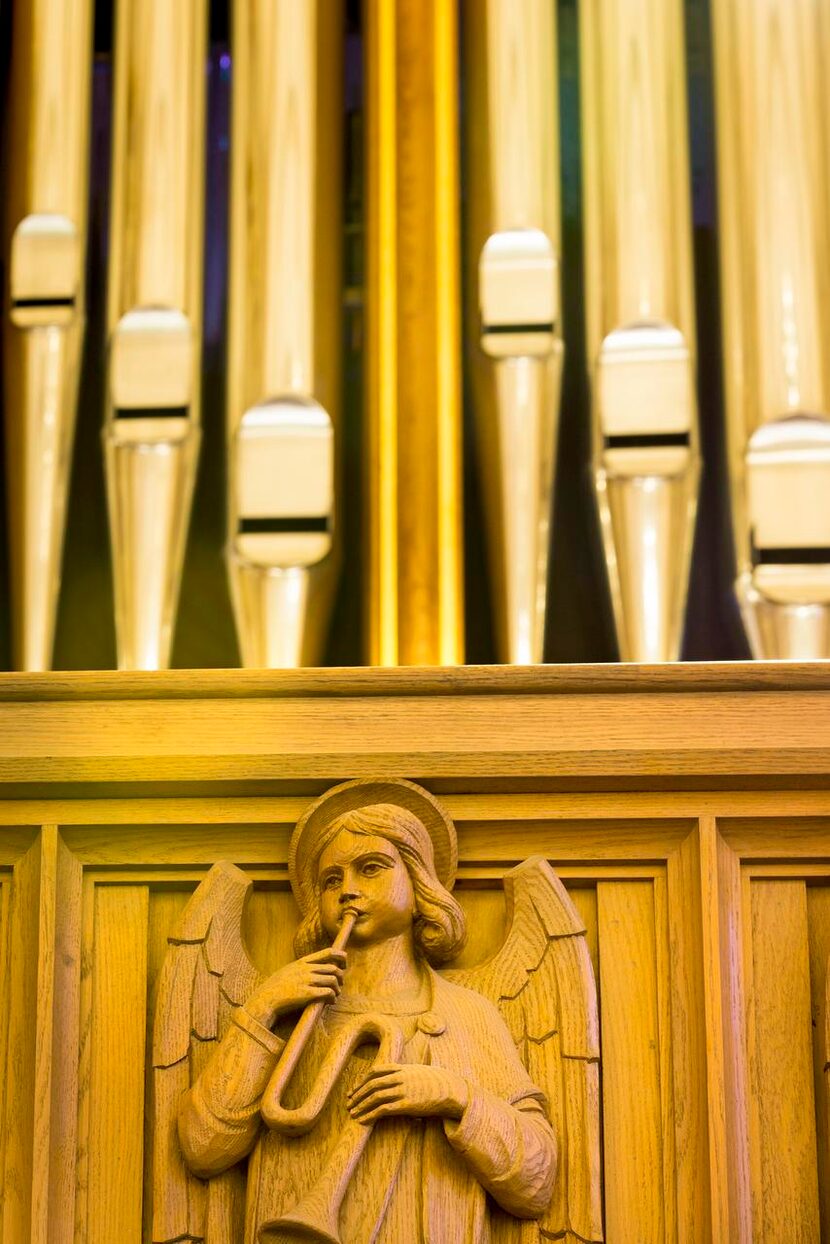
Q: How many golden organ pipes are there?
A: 6